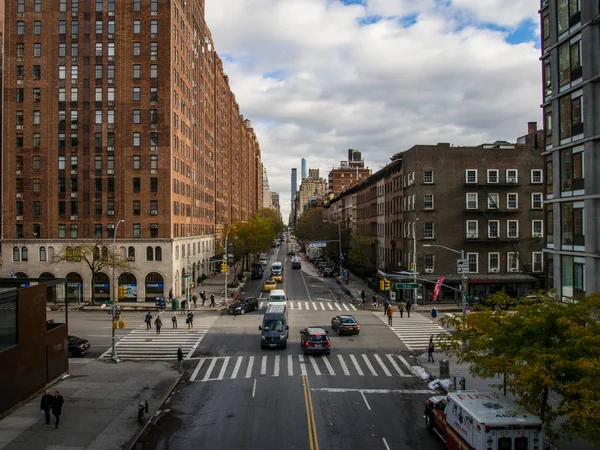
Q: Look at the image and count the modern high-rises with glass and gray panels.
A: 1